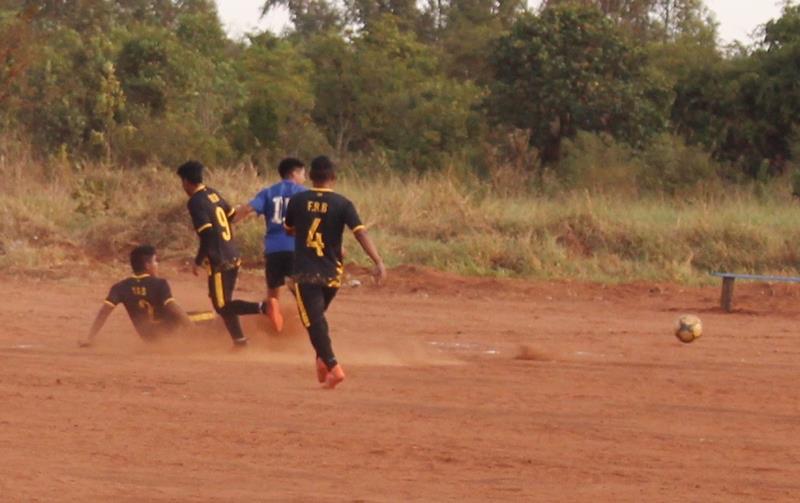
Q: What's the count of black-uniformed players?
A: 3